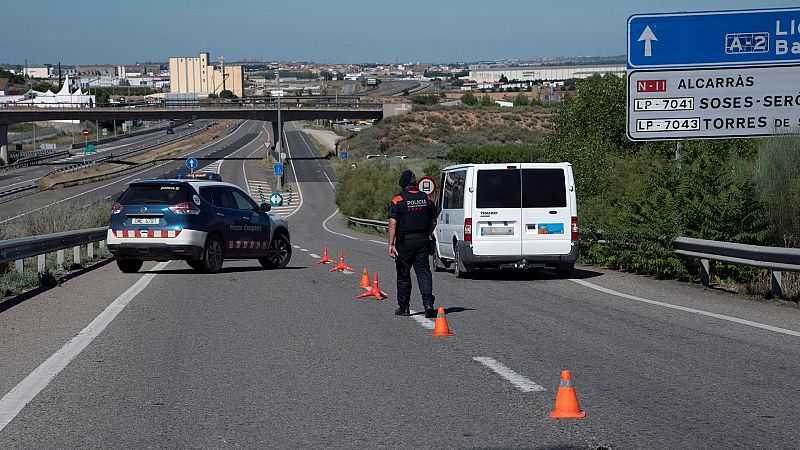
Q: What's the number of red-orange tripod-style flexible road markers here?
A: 3